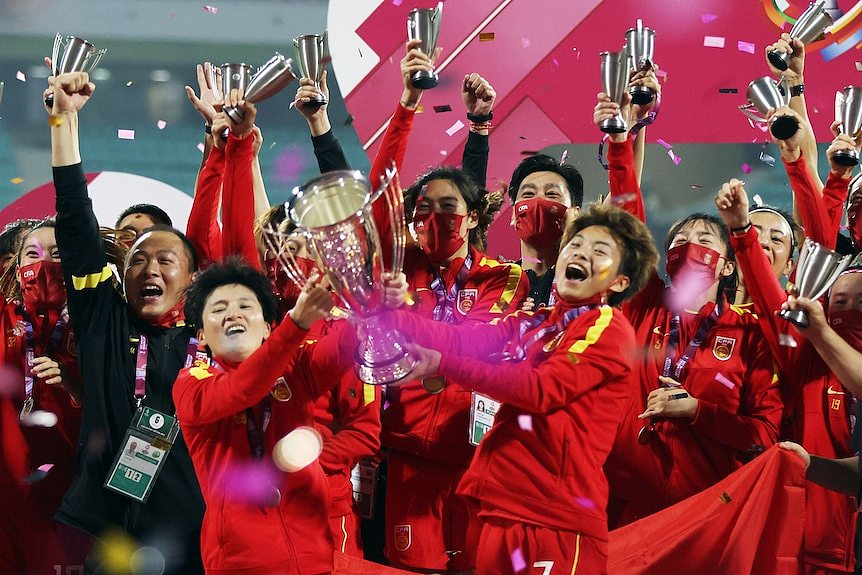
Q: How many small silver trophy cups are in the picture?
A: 11